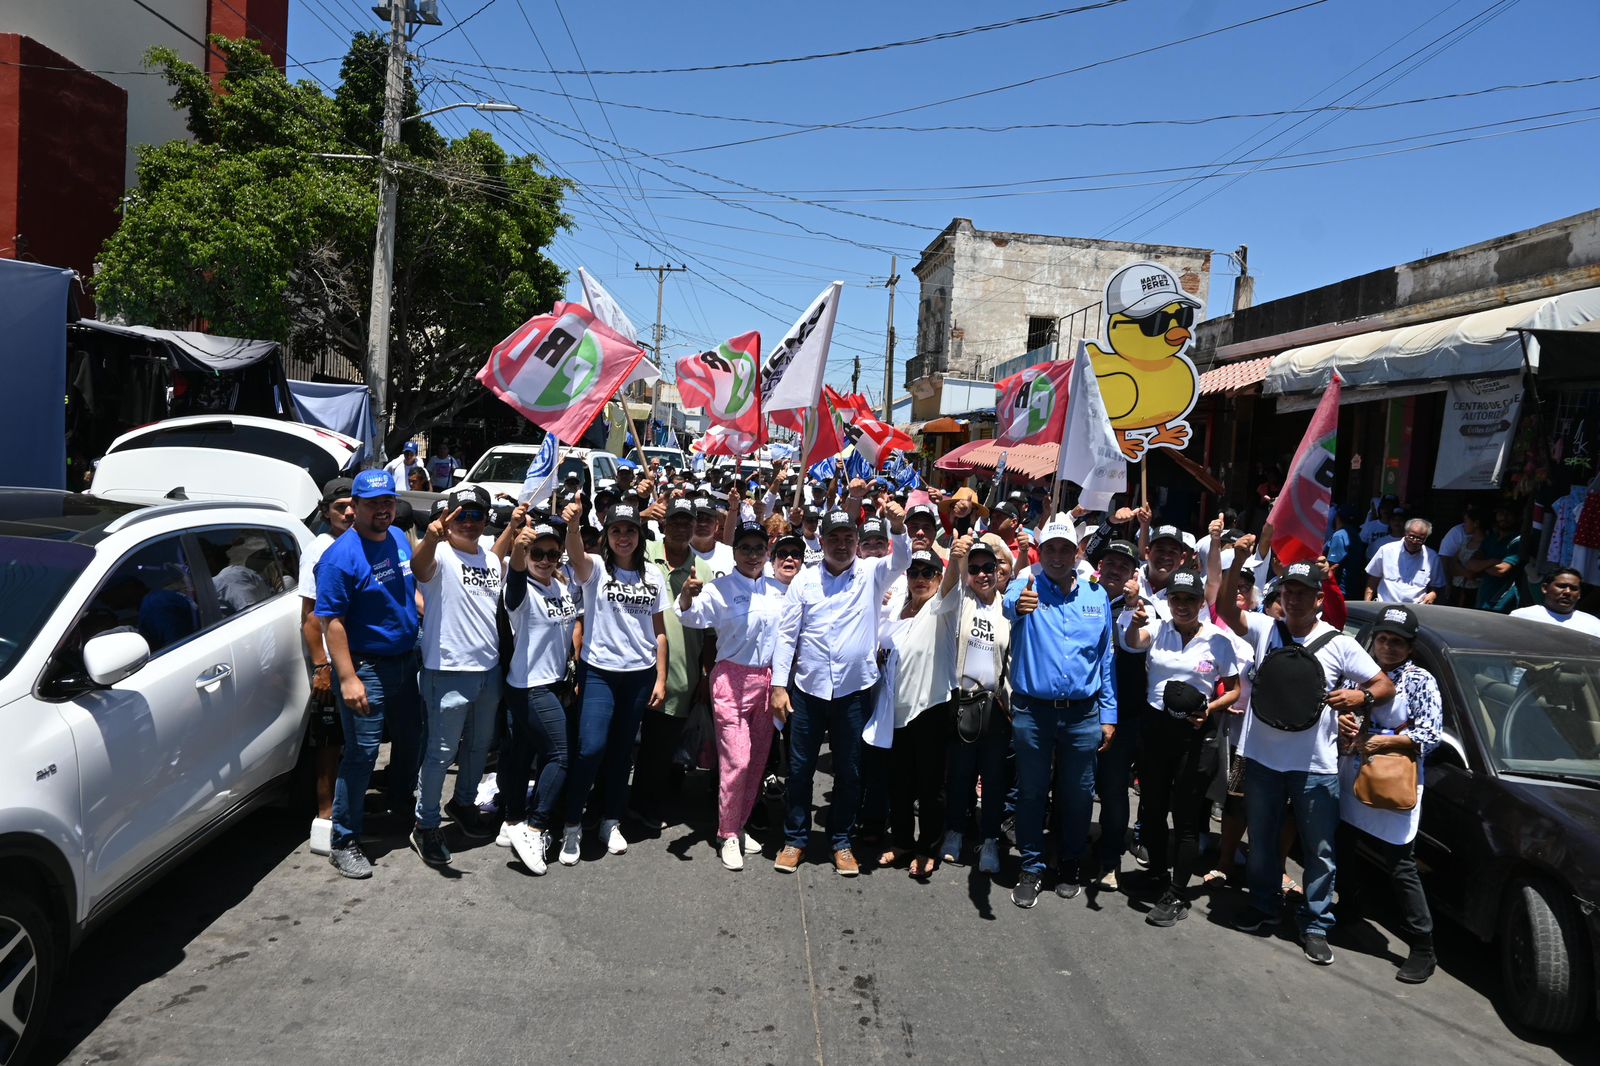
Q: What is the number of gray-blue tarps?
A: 2